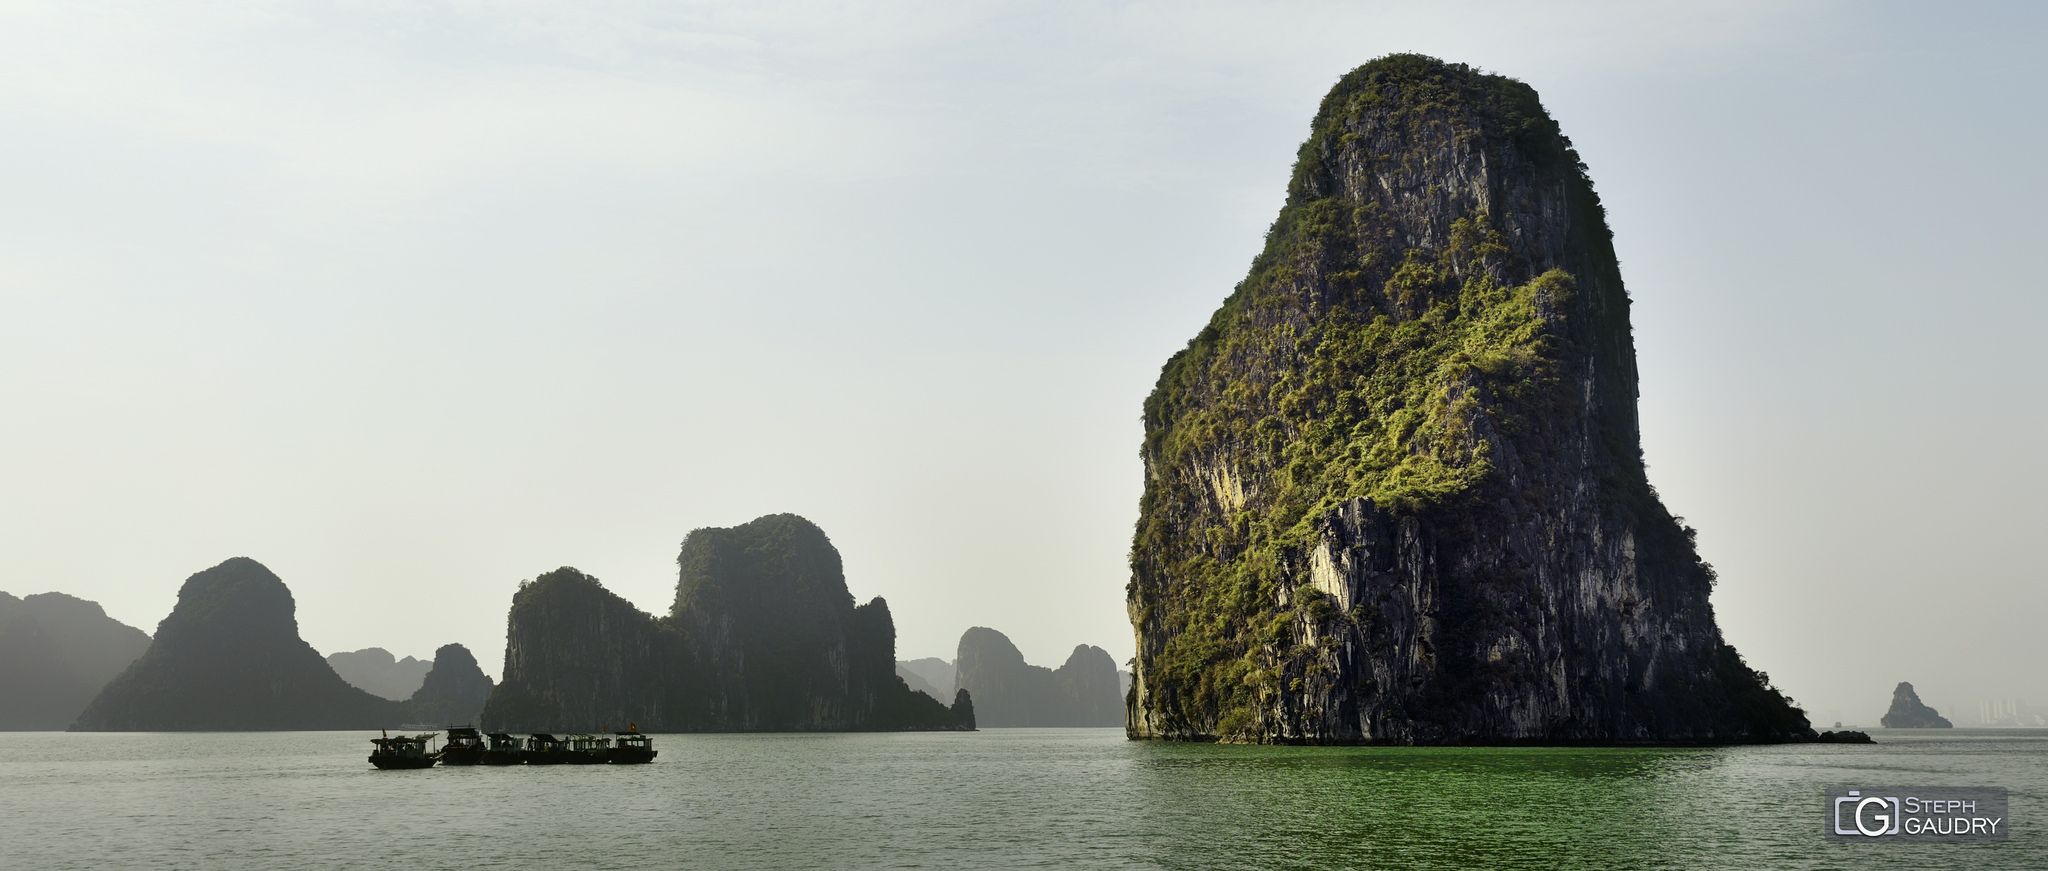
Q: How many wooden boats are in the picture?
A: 6